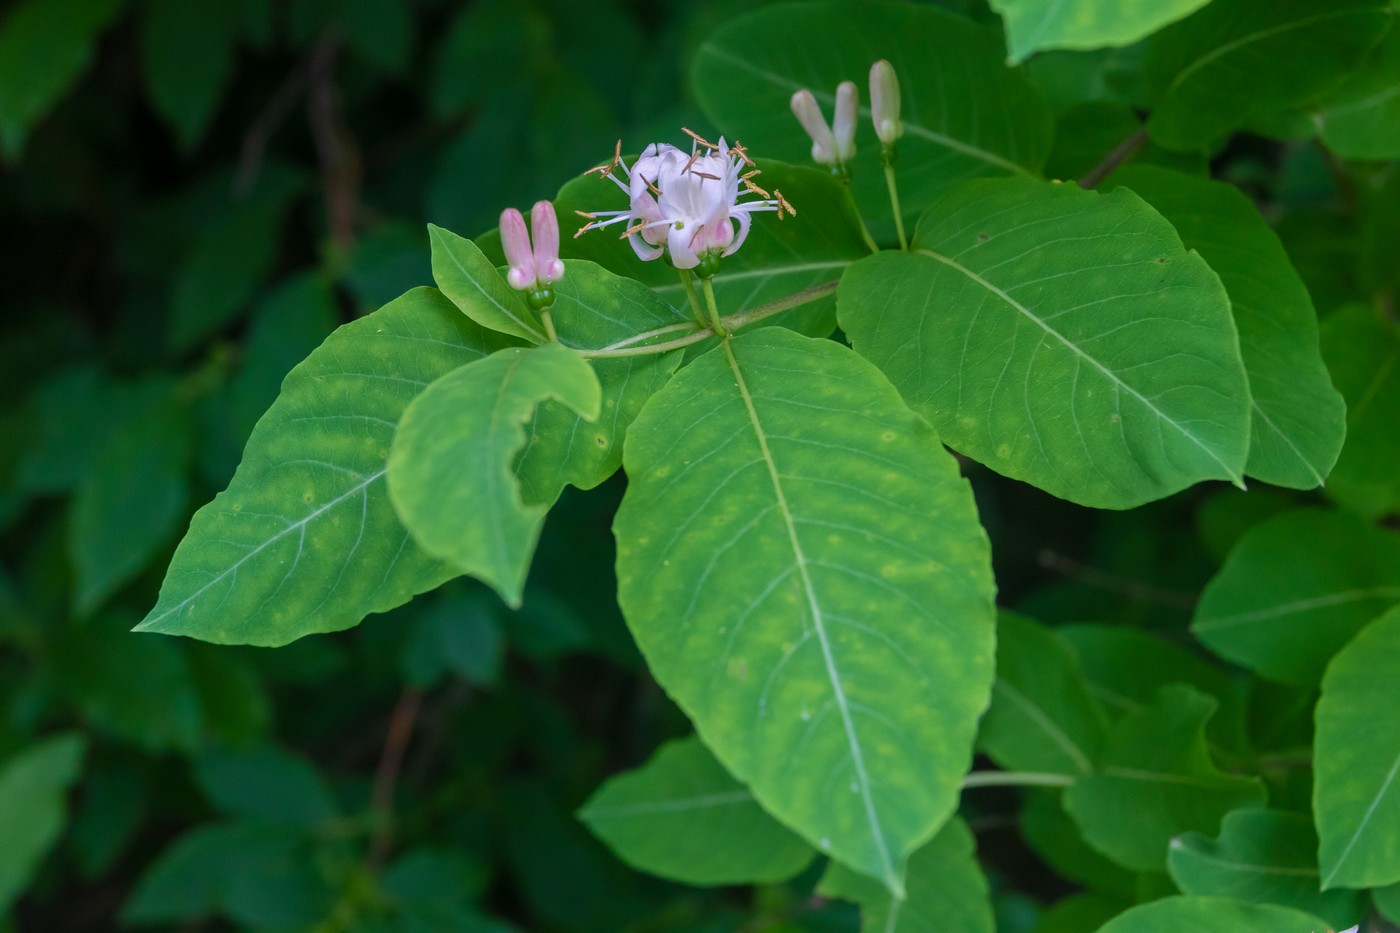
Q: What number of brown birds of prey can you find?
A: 0